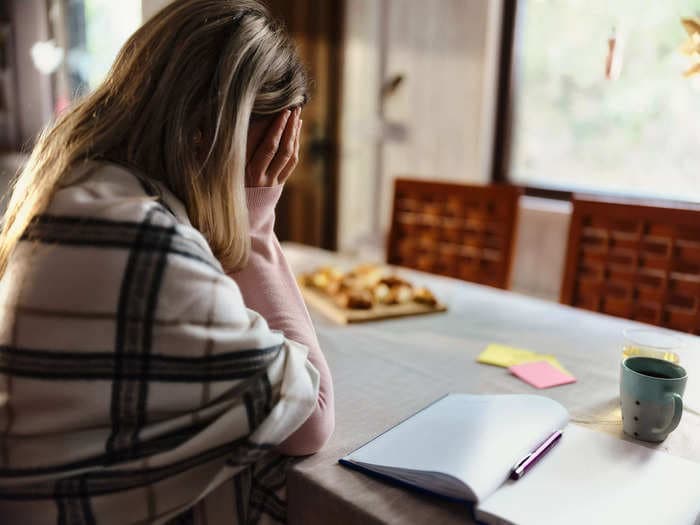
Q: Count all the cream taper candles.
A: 0